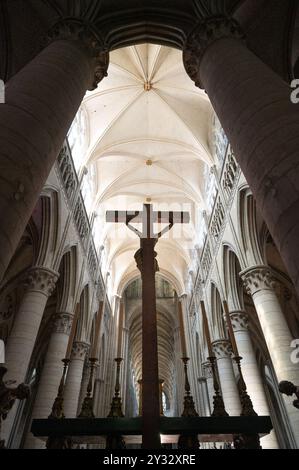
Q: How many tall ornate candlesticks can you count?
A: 6